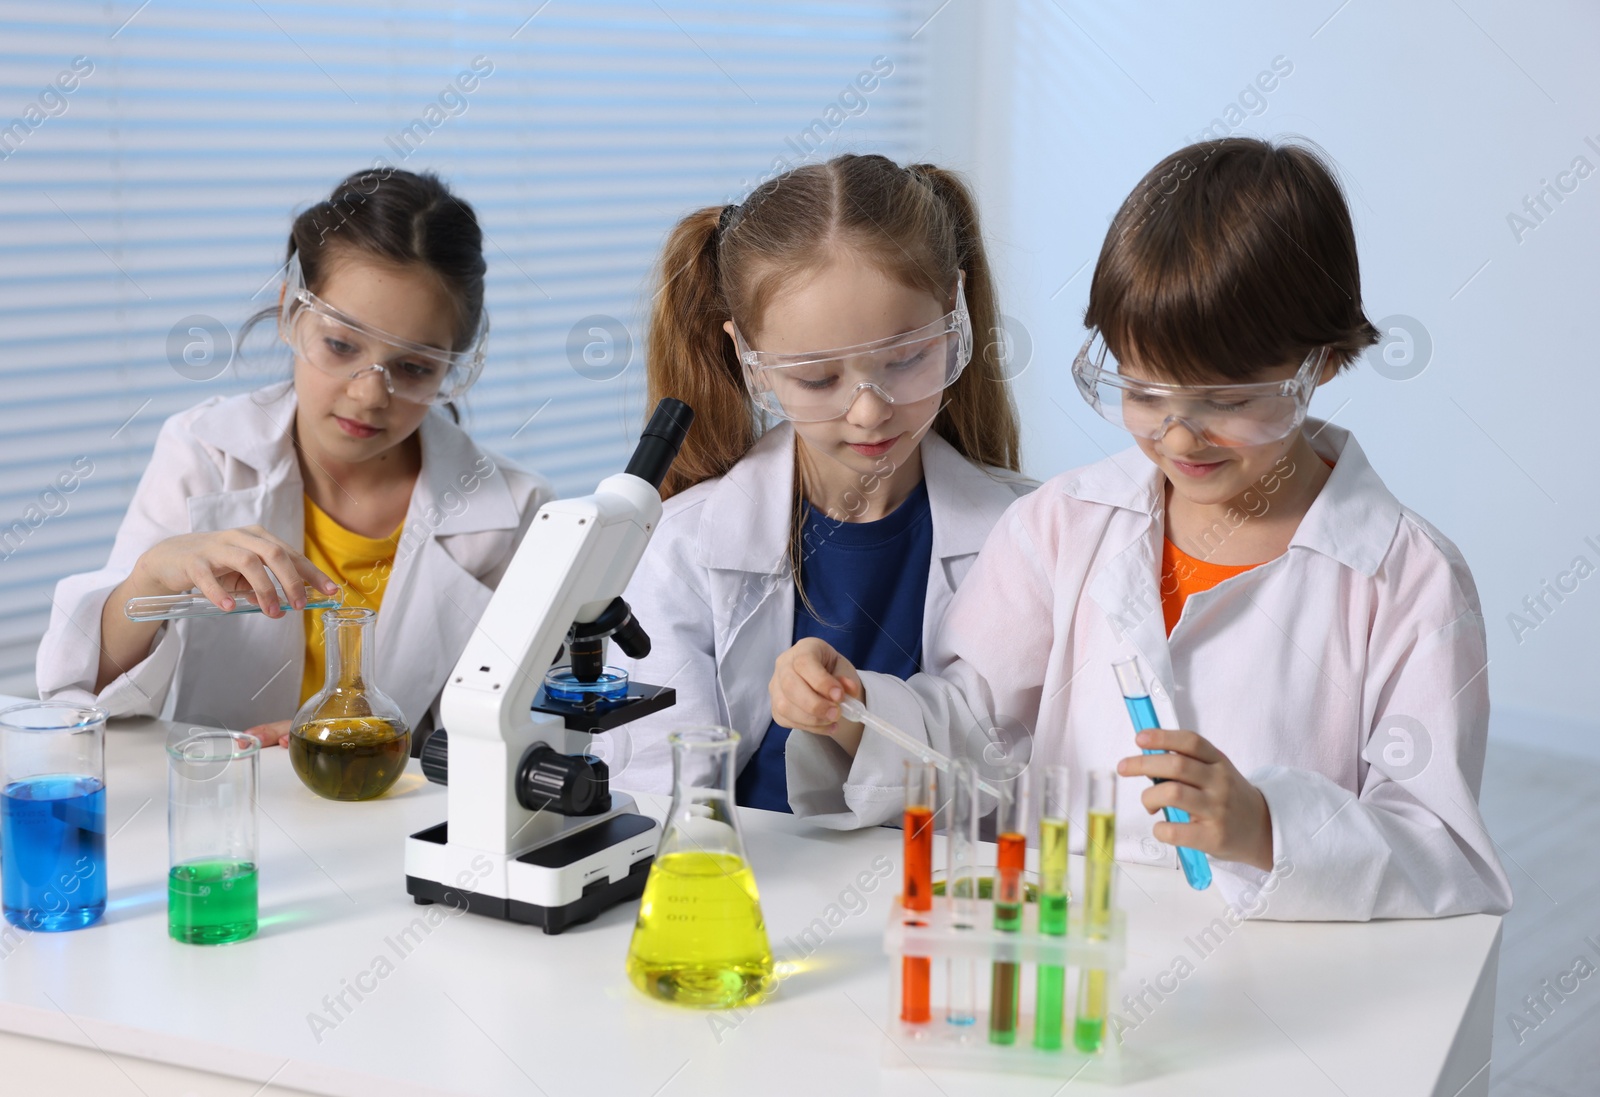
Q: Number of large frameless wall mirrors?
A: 0